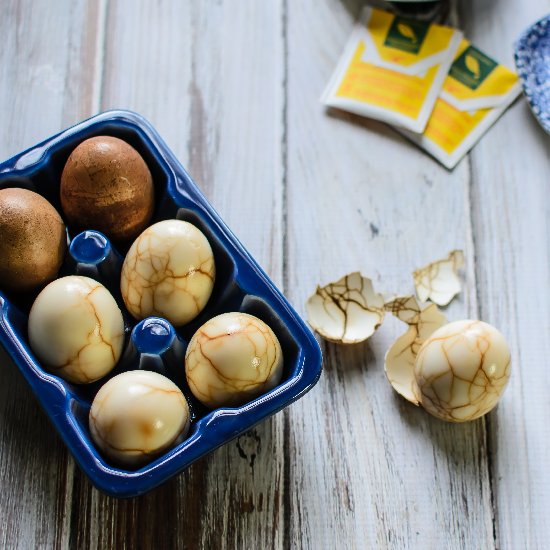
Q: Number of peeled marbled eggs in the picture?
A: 5